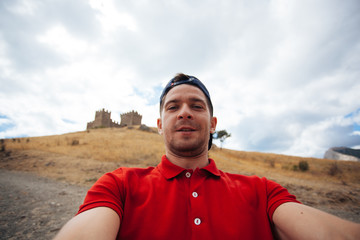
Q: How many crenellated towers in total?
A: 2